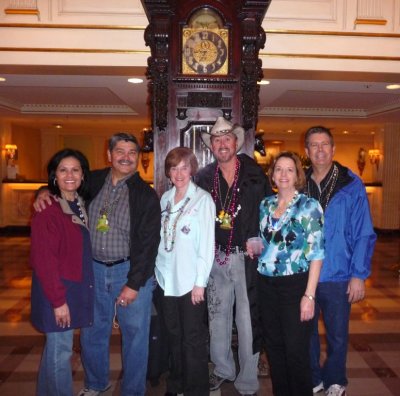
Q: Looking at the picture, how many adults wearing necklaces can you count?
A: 6